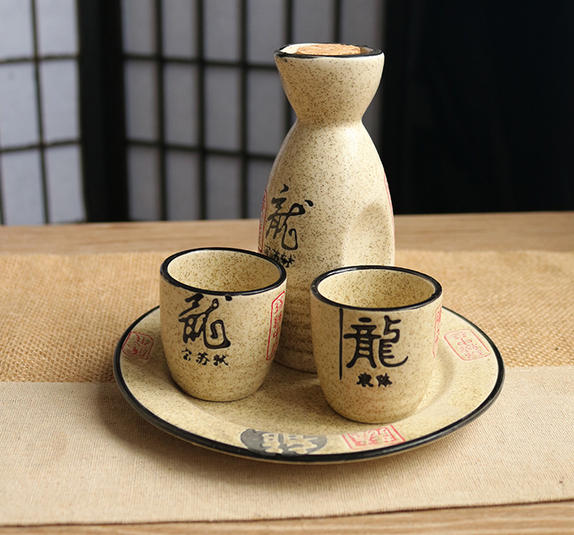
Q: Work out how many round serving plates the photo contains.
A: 1